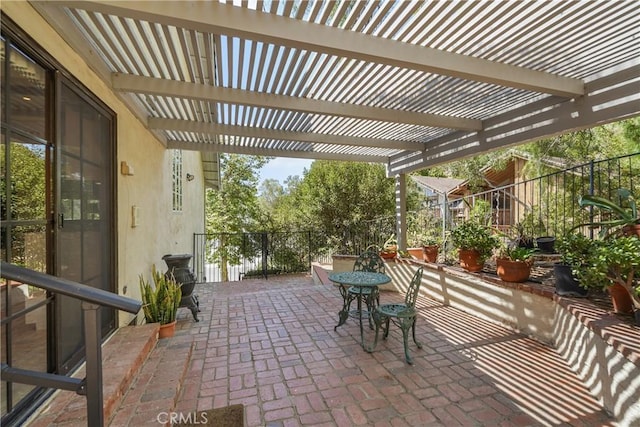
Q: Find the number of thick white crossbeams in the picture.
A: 4